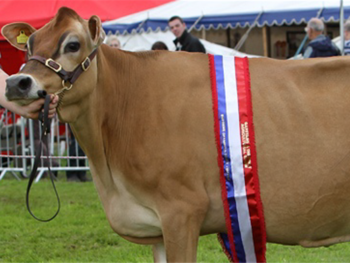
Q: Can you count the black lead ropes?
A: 1